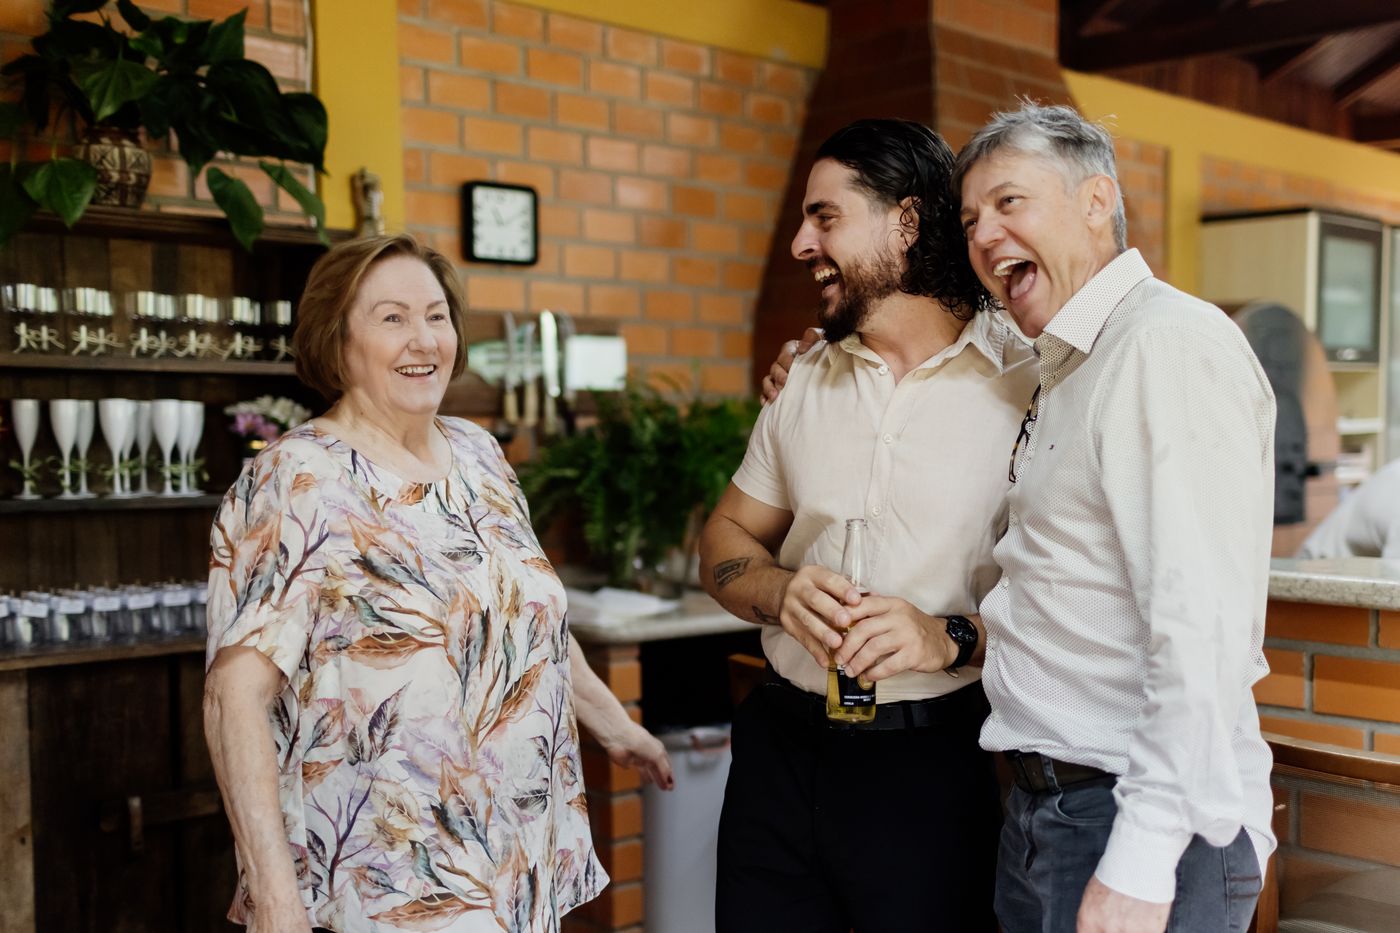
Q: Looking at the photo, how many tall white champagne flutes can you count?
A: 9